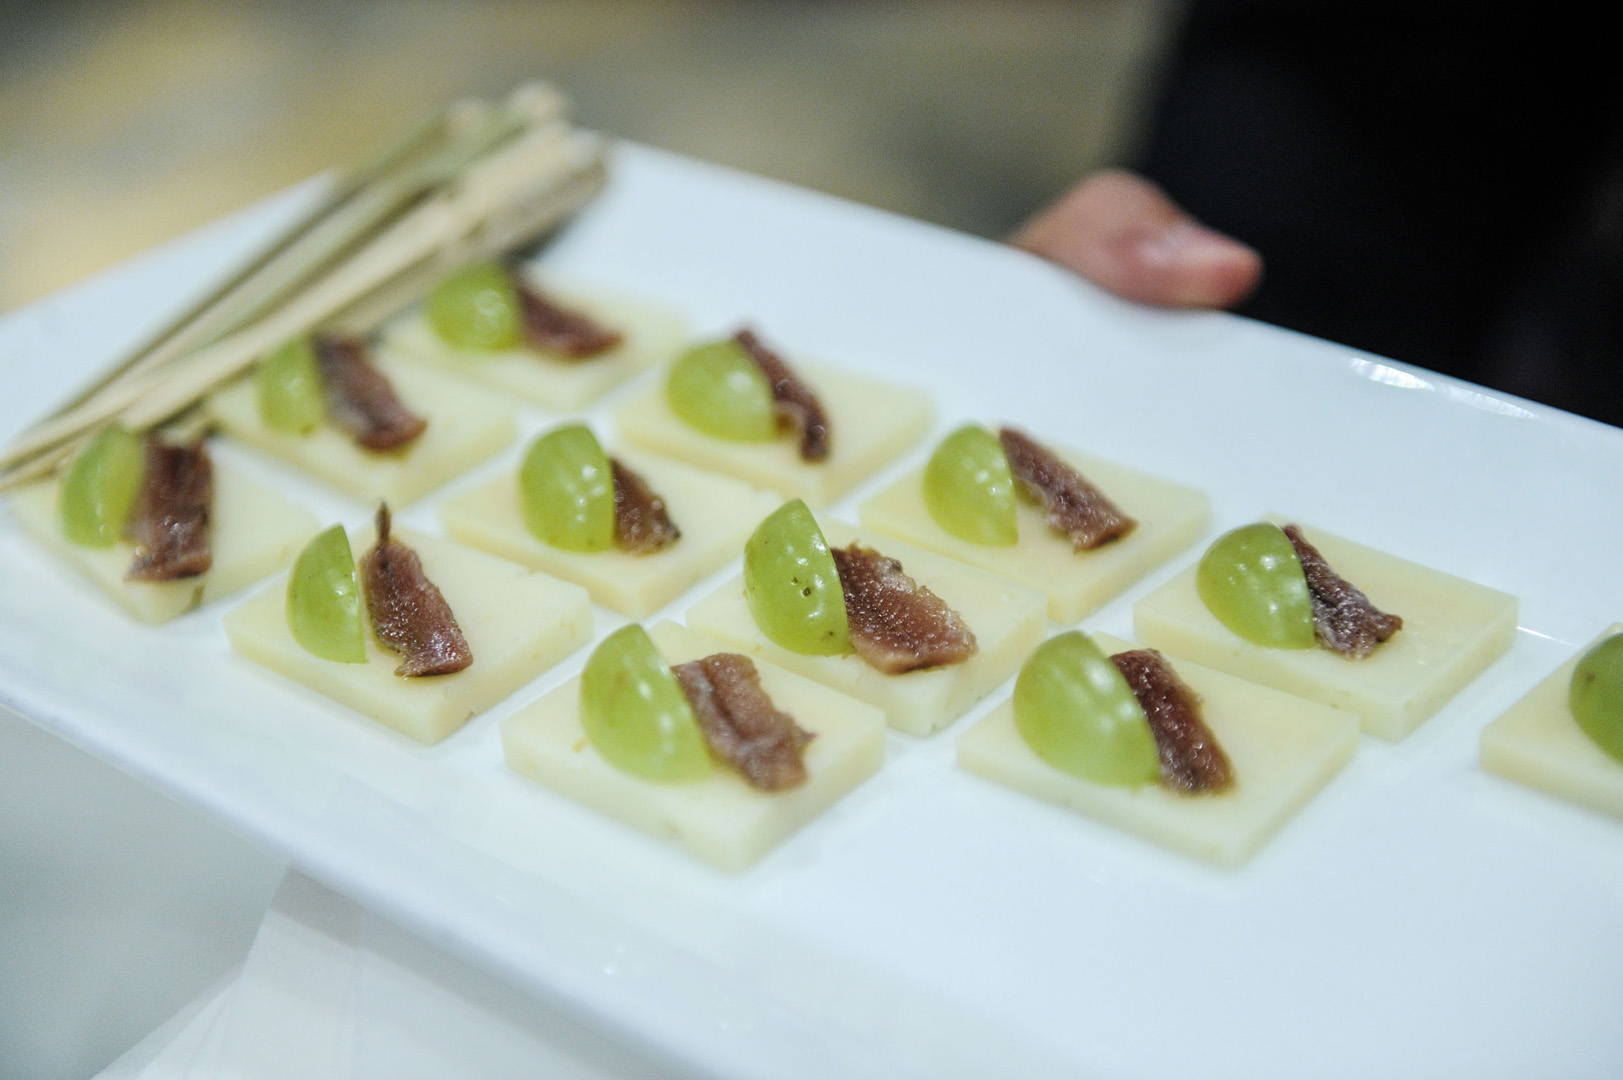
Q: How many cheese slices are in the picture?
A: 12